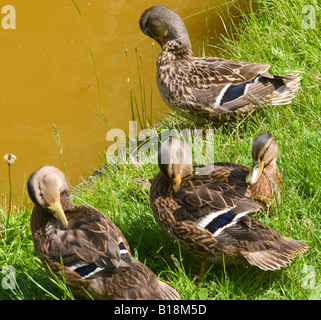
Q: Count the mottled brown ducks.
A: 4